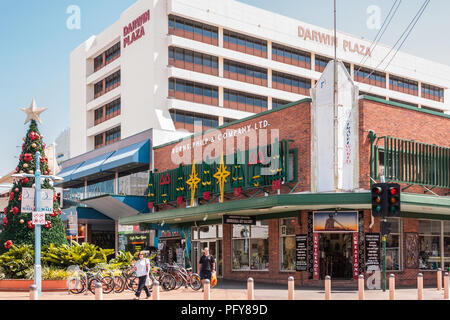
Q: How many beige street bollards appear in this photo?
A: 12